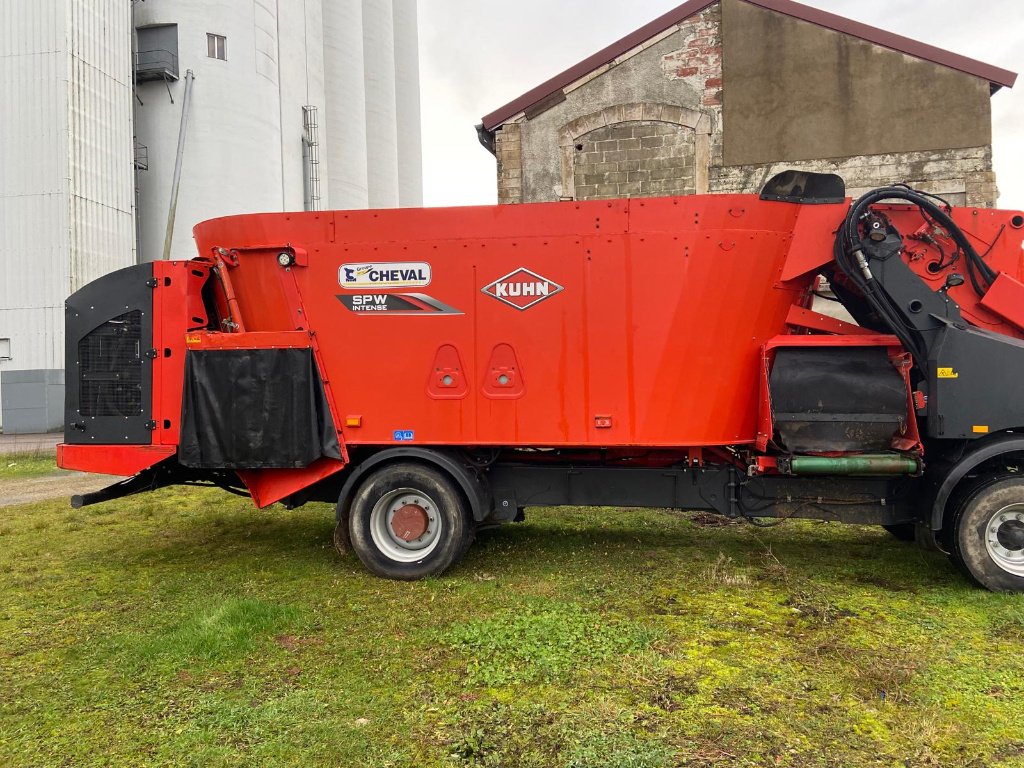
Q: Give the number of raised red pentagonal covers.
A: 2